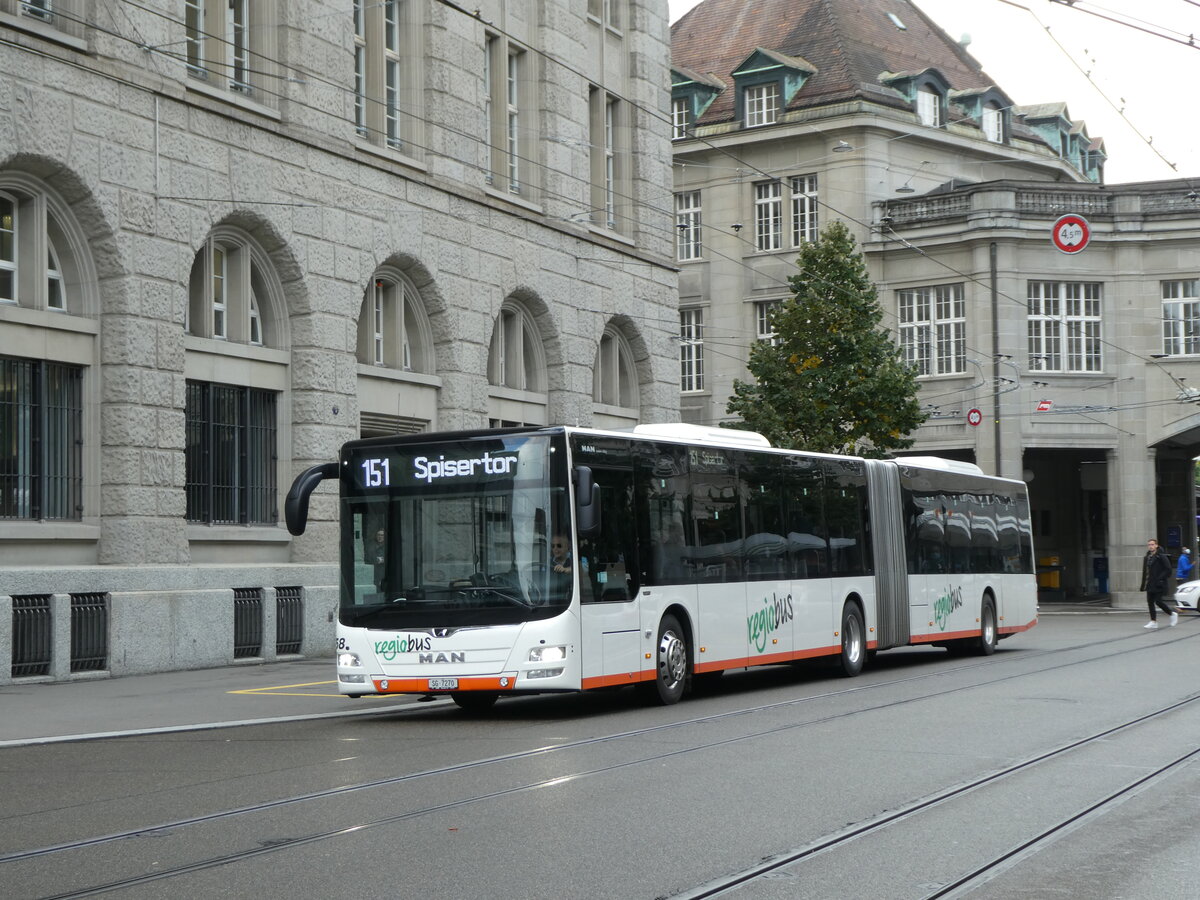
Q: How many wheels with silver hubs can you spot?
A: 3